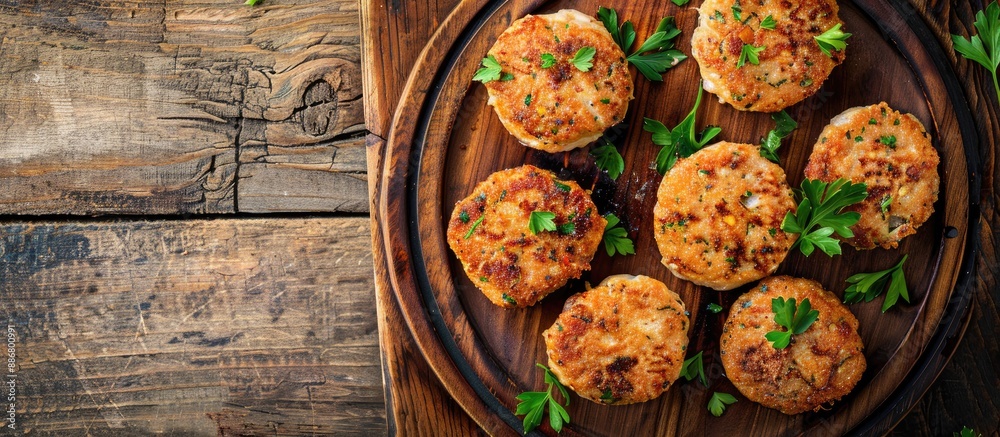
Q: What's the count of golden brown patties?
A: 7